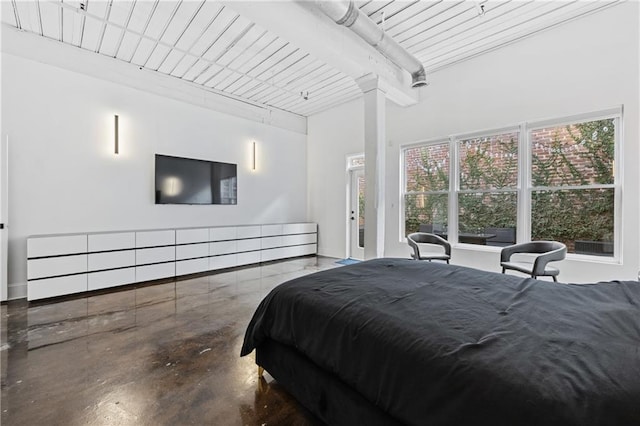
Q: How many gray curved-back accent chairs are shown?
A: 2